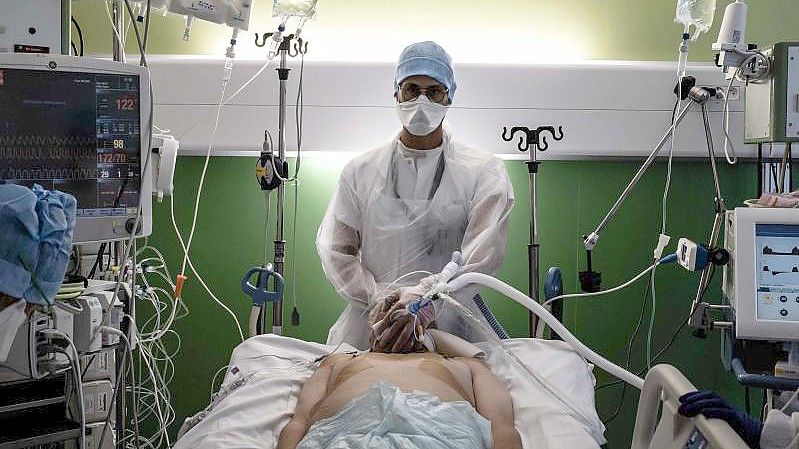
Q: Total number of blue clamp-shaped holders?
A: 2